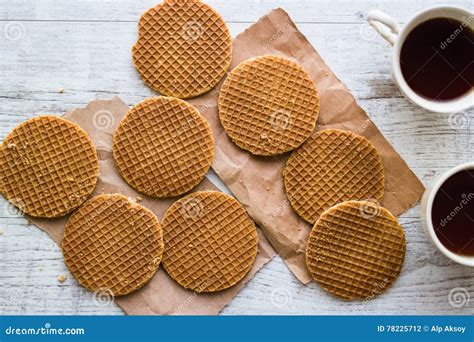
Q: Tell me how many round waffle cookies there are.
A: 8